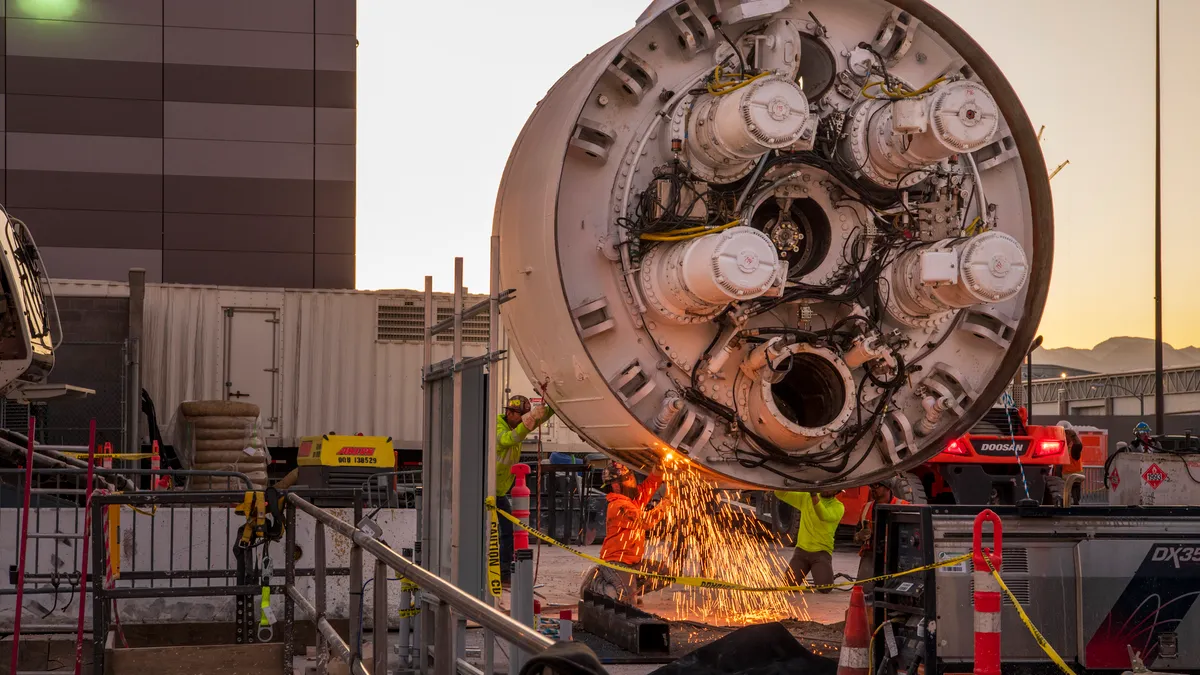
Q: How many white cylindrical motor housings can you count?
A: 4